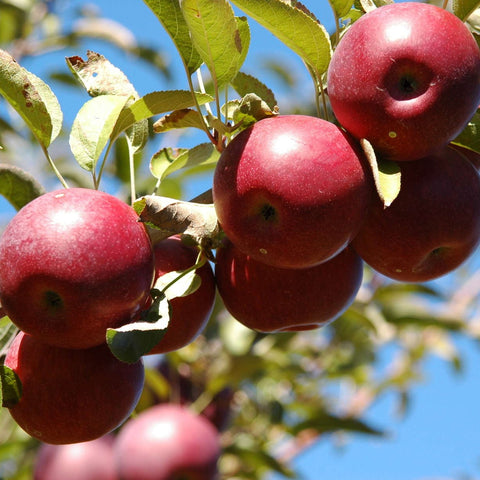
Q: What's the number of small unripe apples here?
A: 0